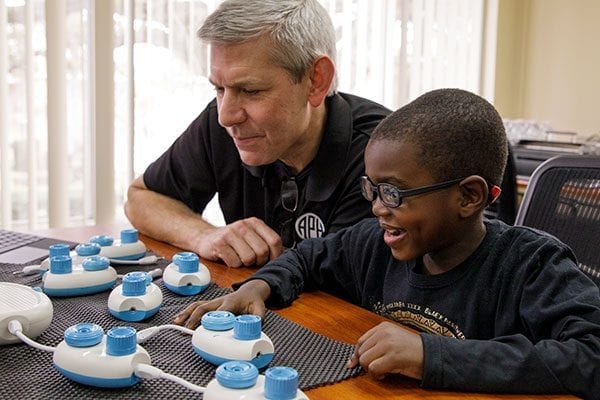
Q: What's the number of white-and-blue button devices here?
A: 8